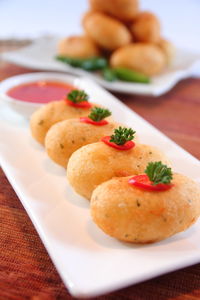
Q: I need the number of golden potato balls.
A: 10